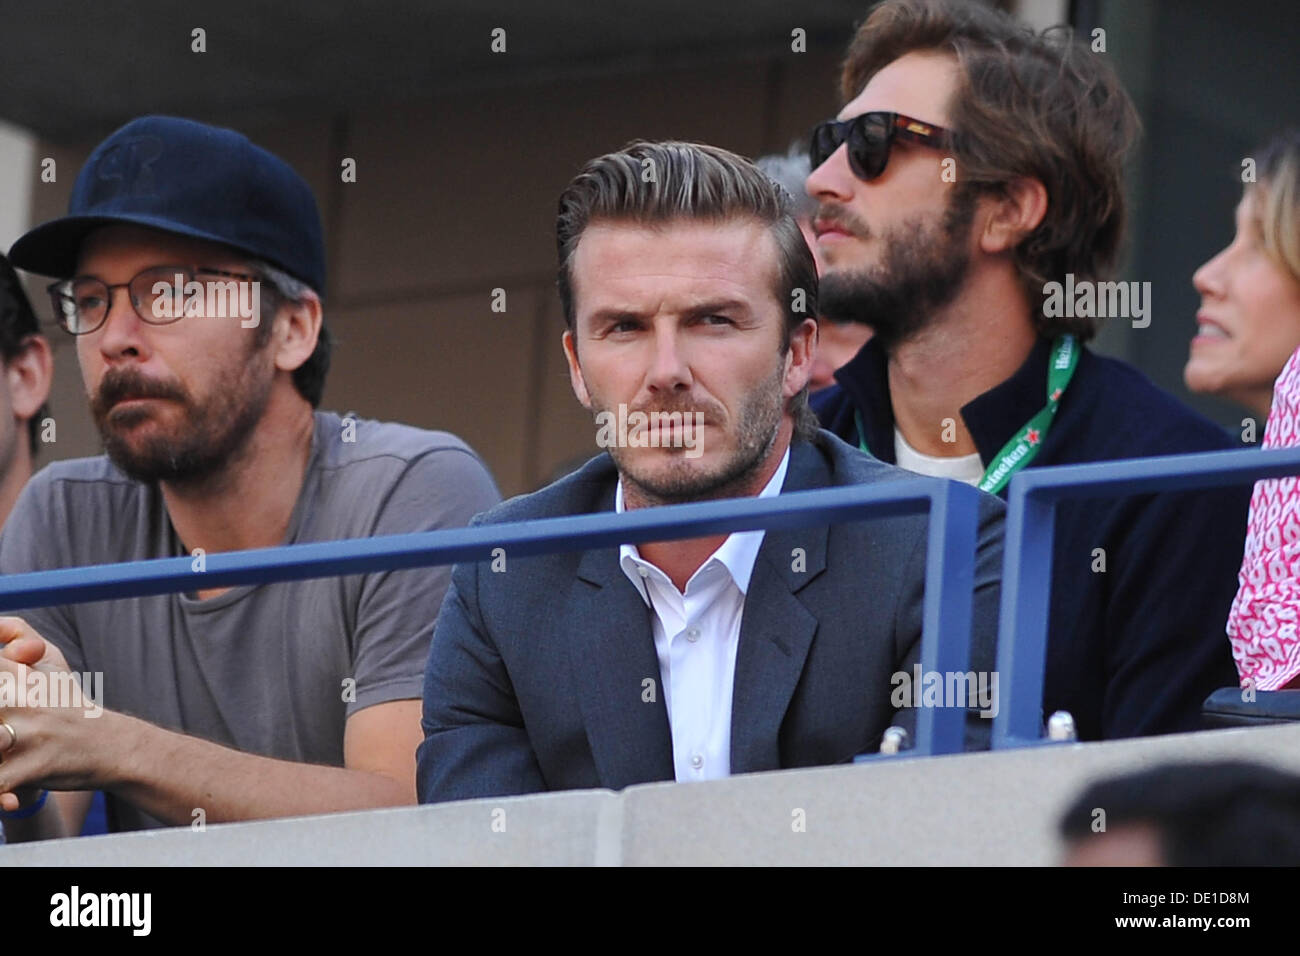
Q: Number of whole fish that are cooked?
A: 0